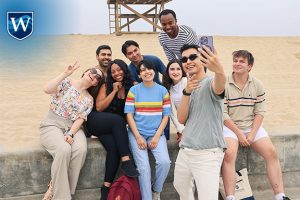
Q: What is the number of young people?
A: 9